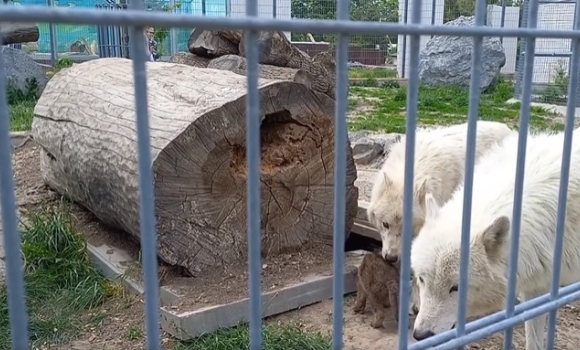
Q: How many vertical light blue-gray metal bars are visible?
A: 8